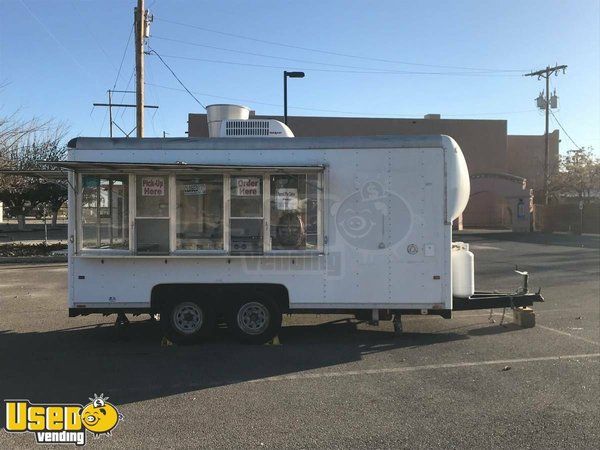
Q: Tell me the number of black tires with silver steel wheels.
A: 2